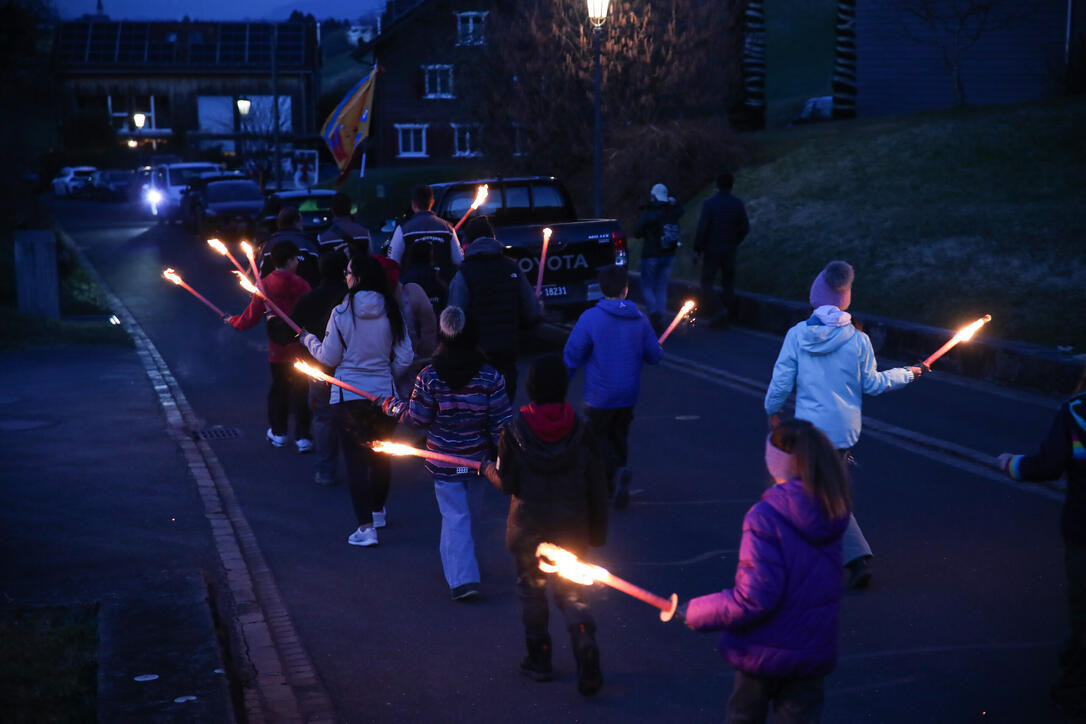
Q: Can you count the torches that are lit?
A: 11